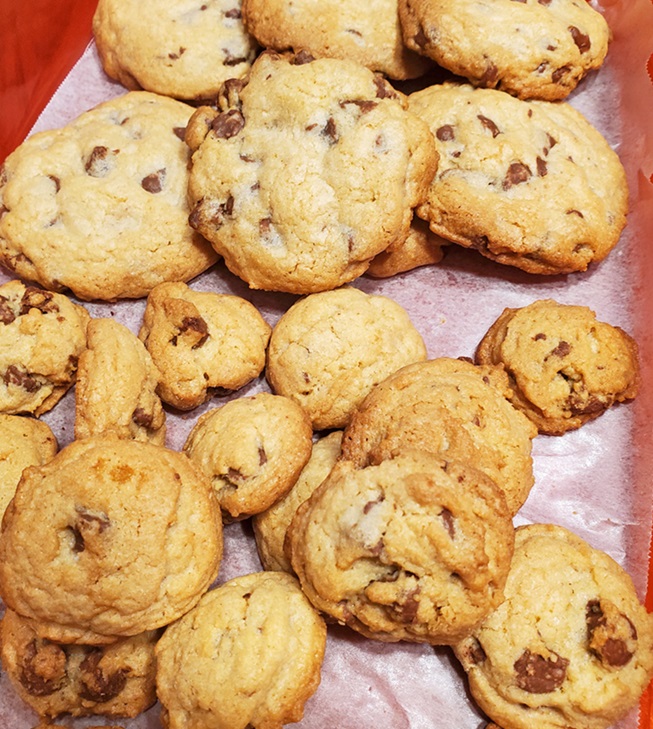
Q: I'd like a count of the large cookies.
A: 6